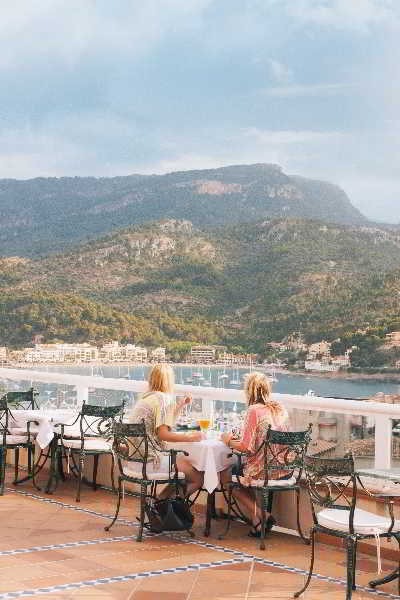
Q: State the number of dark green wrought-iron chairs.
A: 6